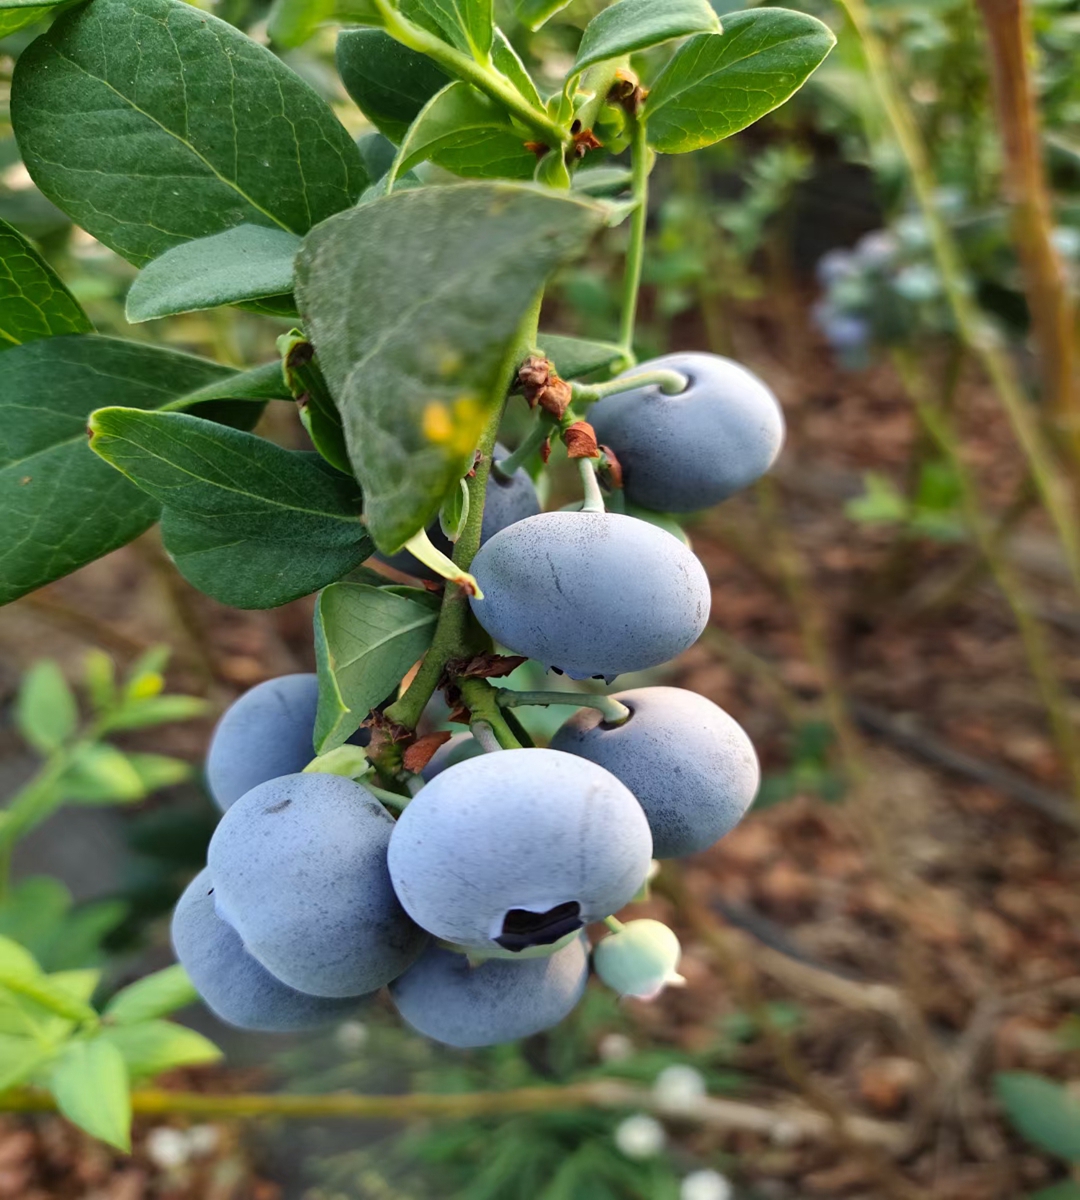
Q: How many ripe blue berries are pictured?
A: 9